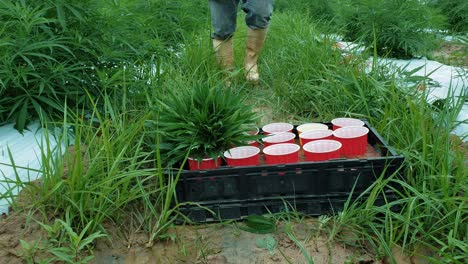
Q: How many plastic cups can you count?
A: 12